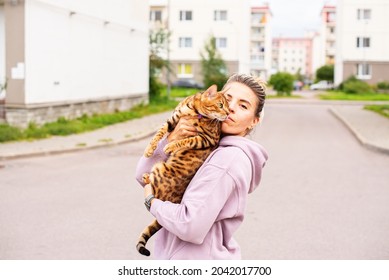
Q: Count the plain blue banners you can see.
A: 0